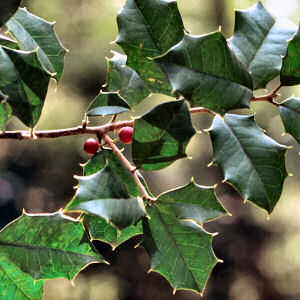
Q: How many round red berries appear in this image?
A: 2